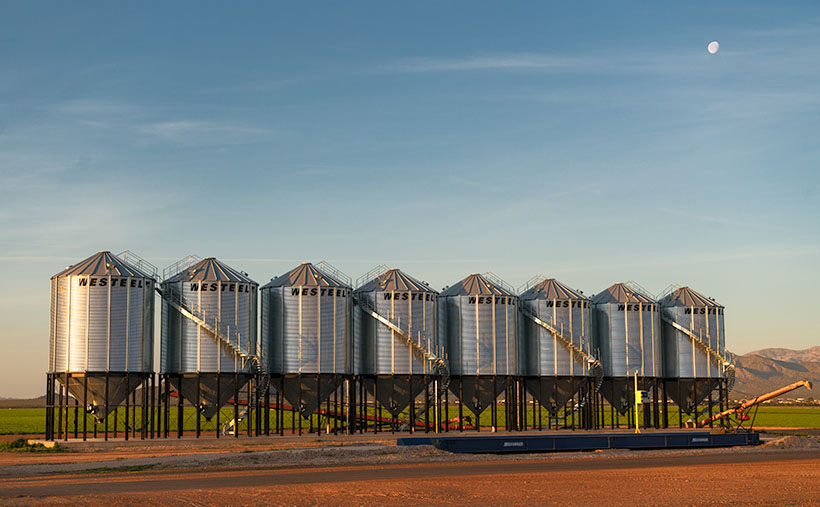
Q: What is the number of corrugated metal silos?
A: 8